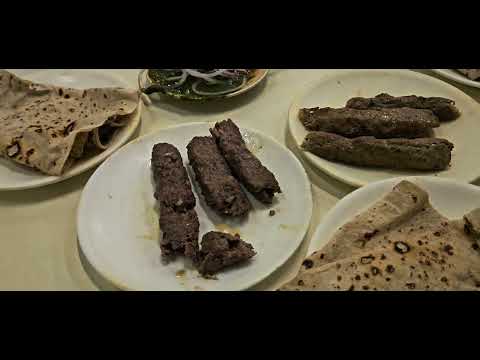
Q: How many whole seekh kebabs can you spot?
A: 5